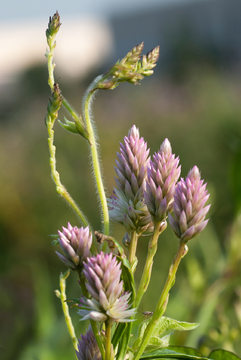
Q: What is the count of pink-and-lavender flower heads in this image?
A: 6